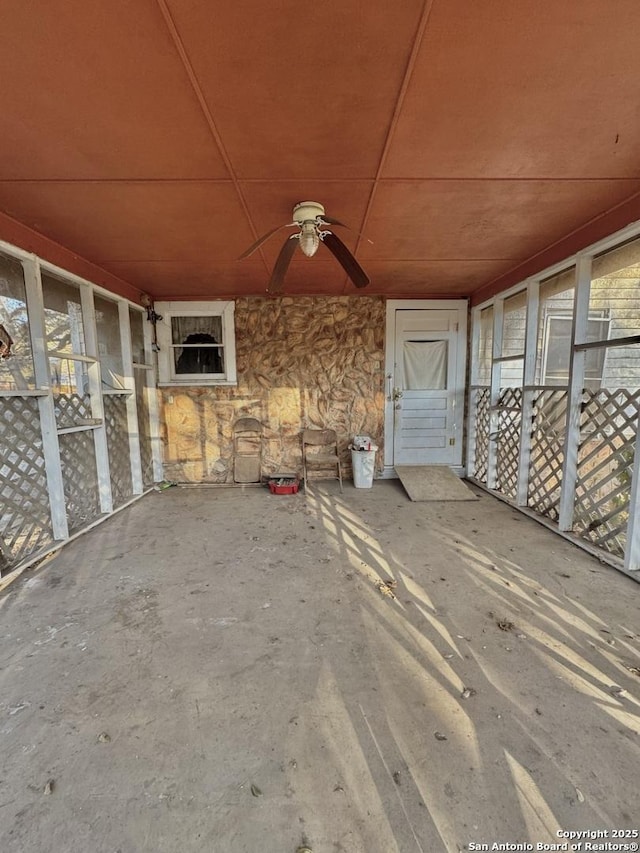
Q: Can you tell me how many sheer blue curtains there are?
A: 0